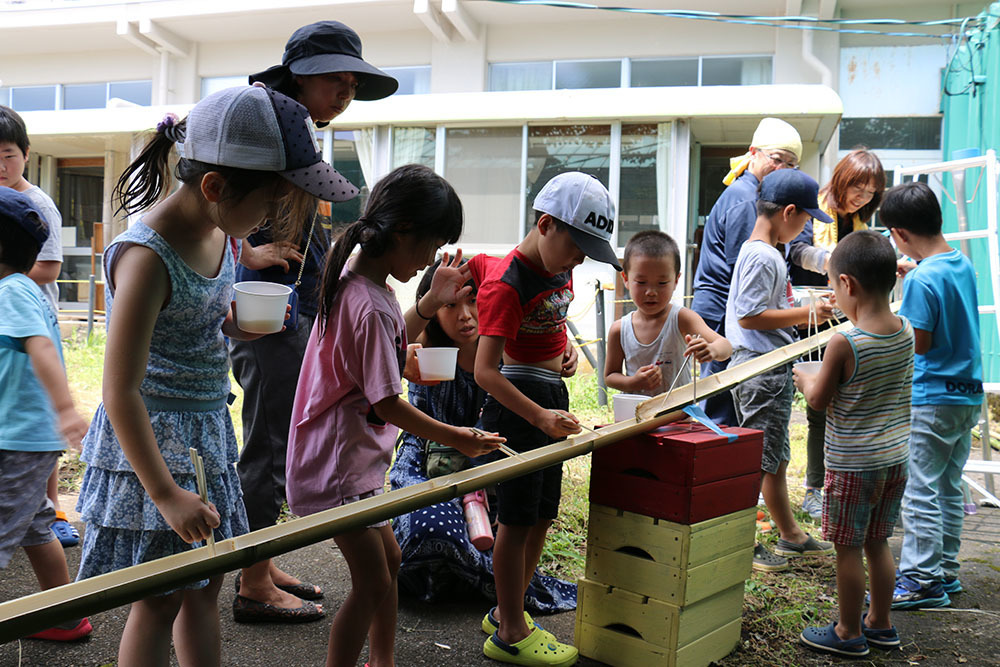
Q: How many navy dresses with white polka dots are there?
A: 1